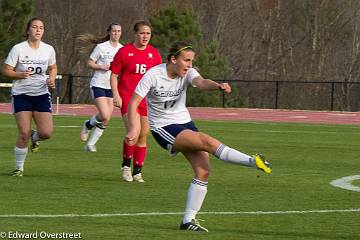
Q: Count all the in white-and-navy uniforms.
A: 3